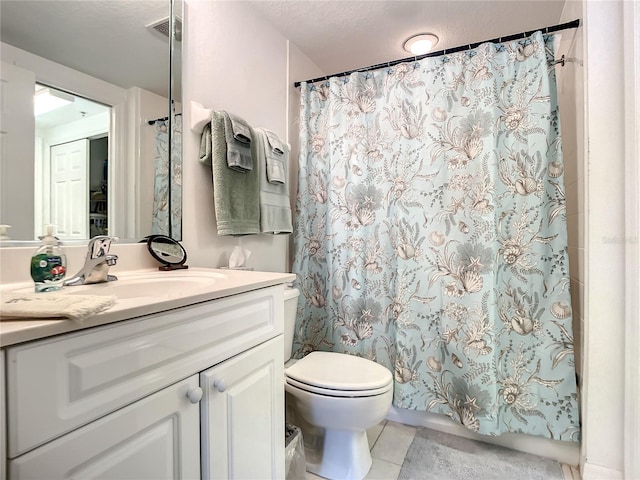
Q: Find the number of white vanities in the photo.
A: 1